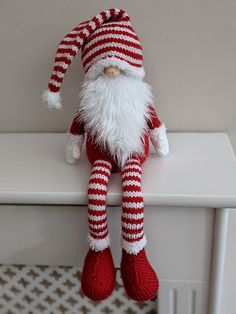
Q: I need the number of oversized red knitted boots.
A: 2